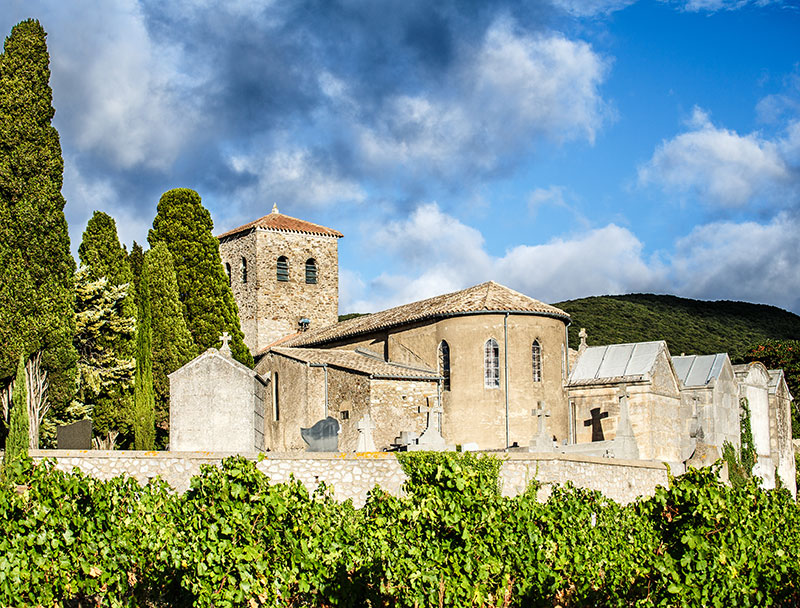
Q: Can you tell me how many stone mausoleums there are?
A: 5